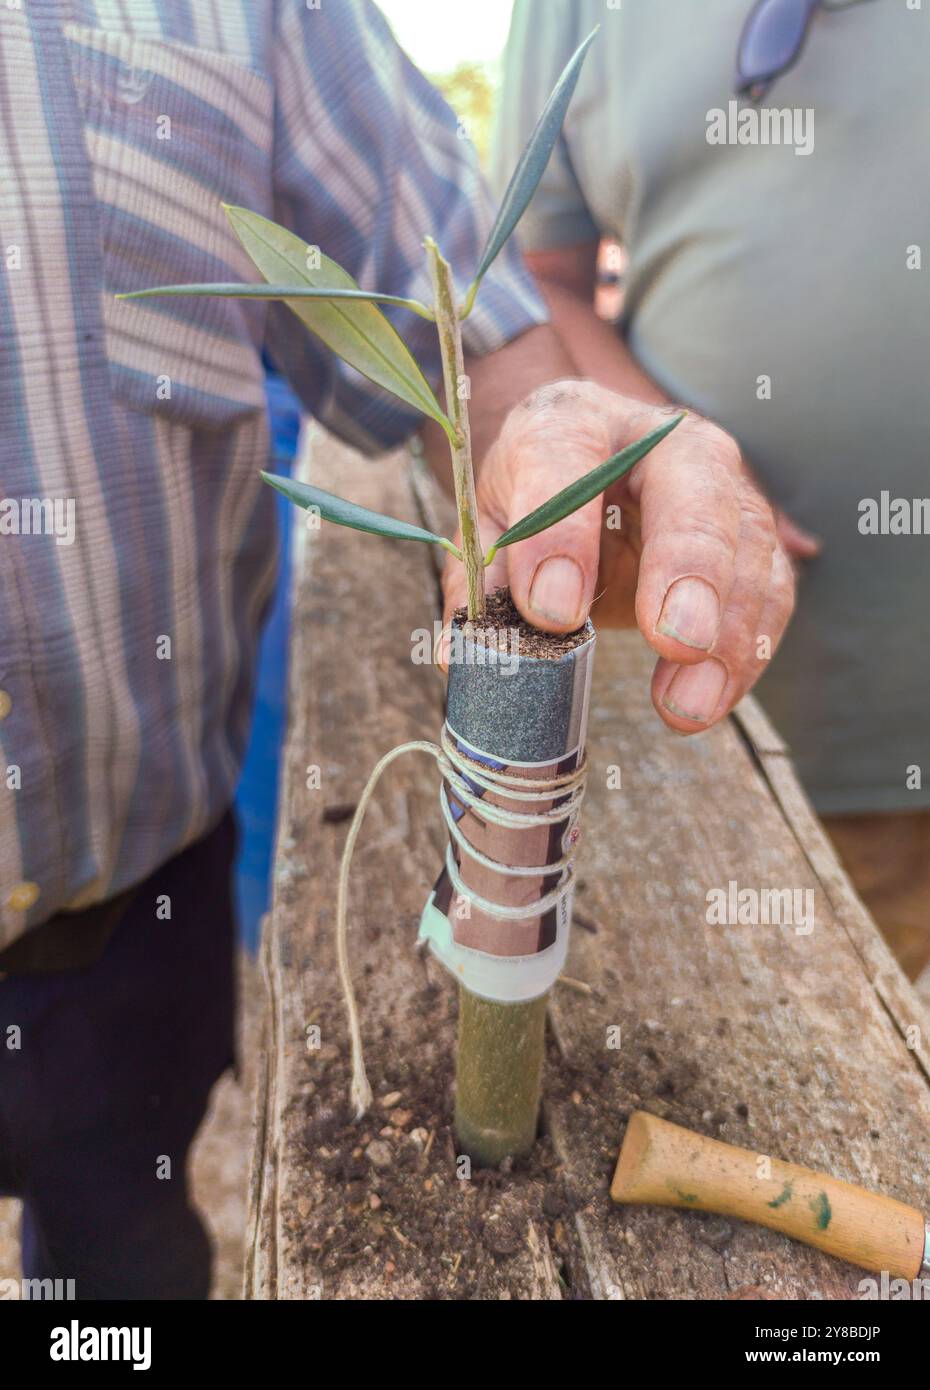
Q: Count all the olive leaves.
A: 5